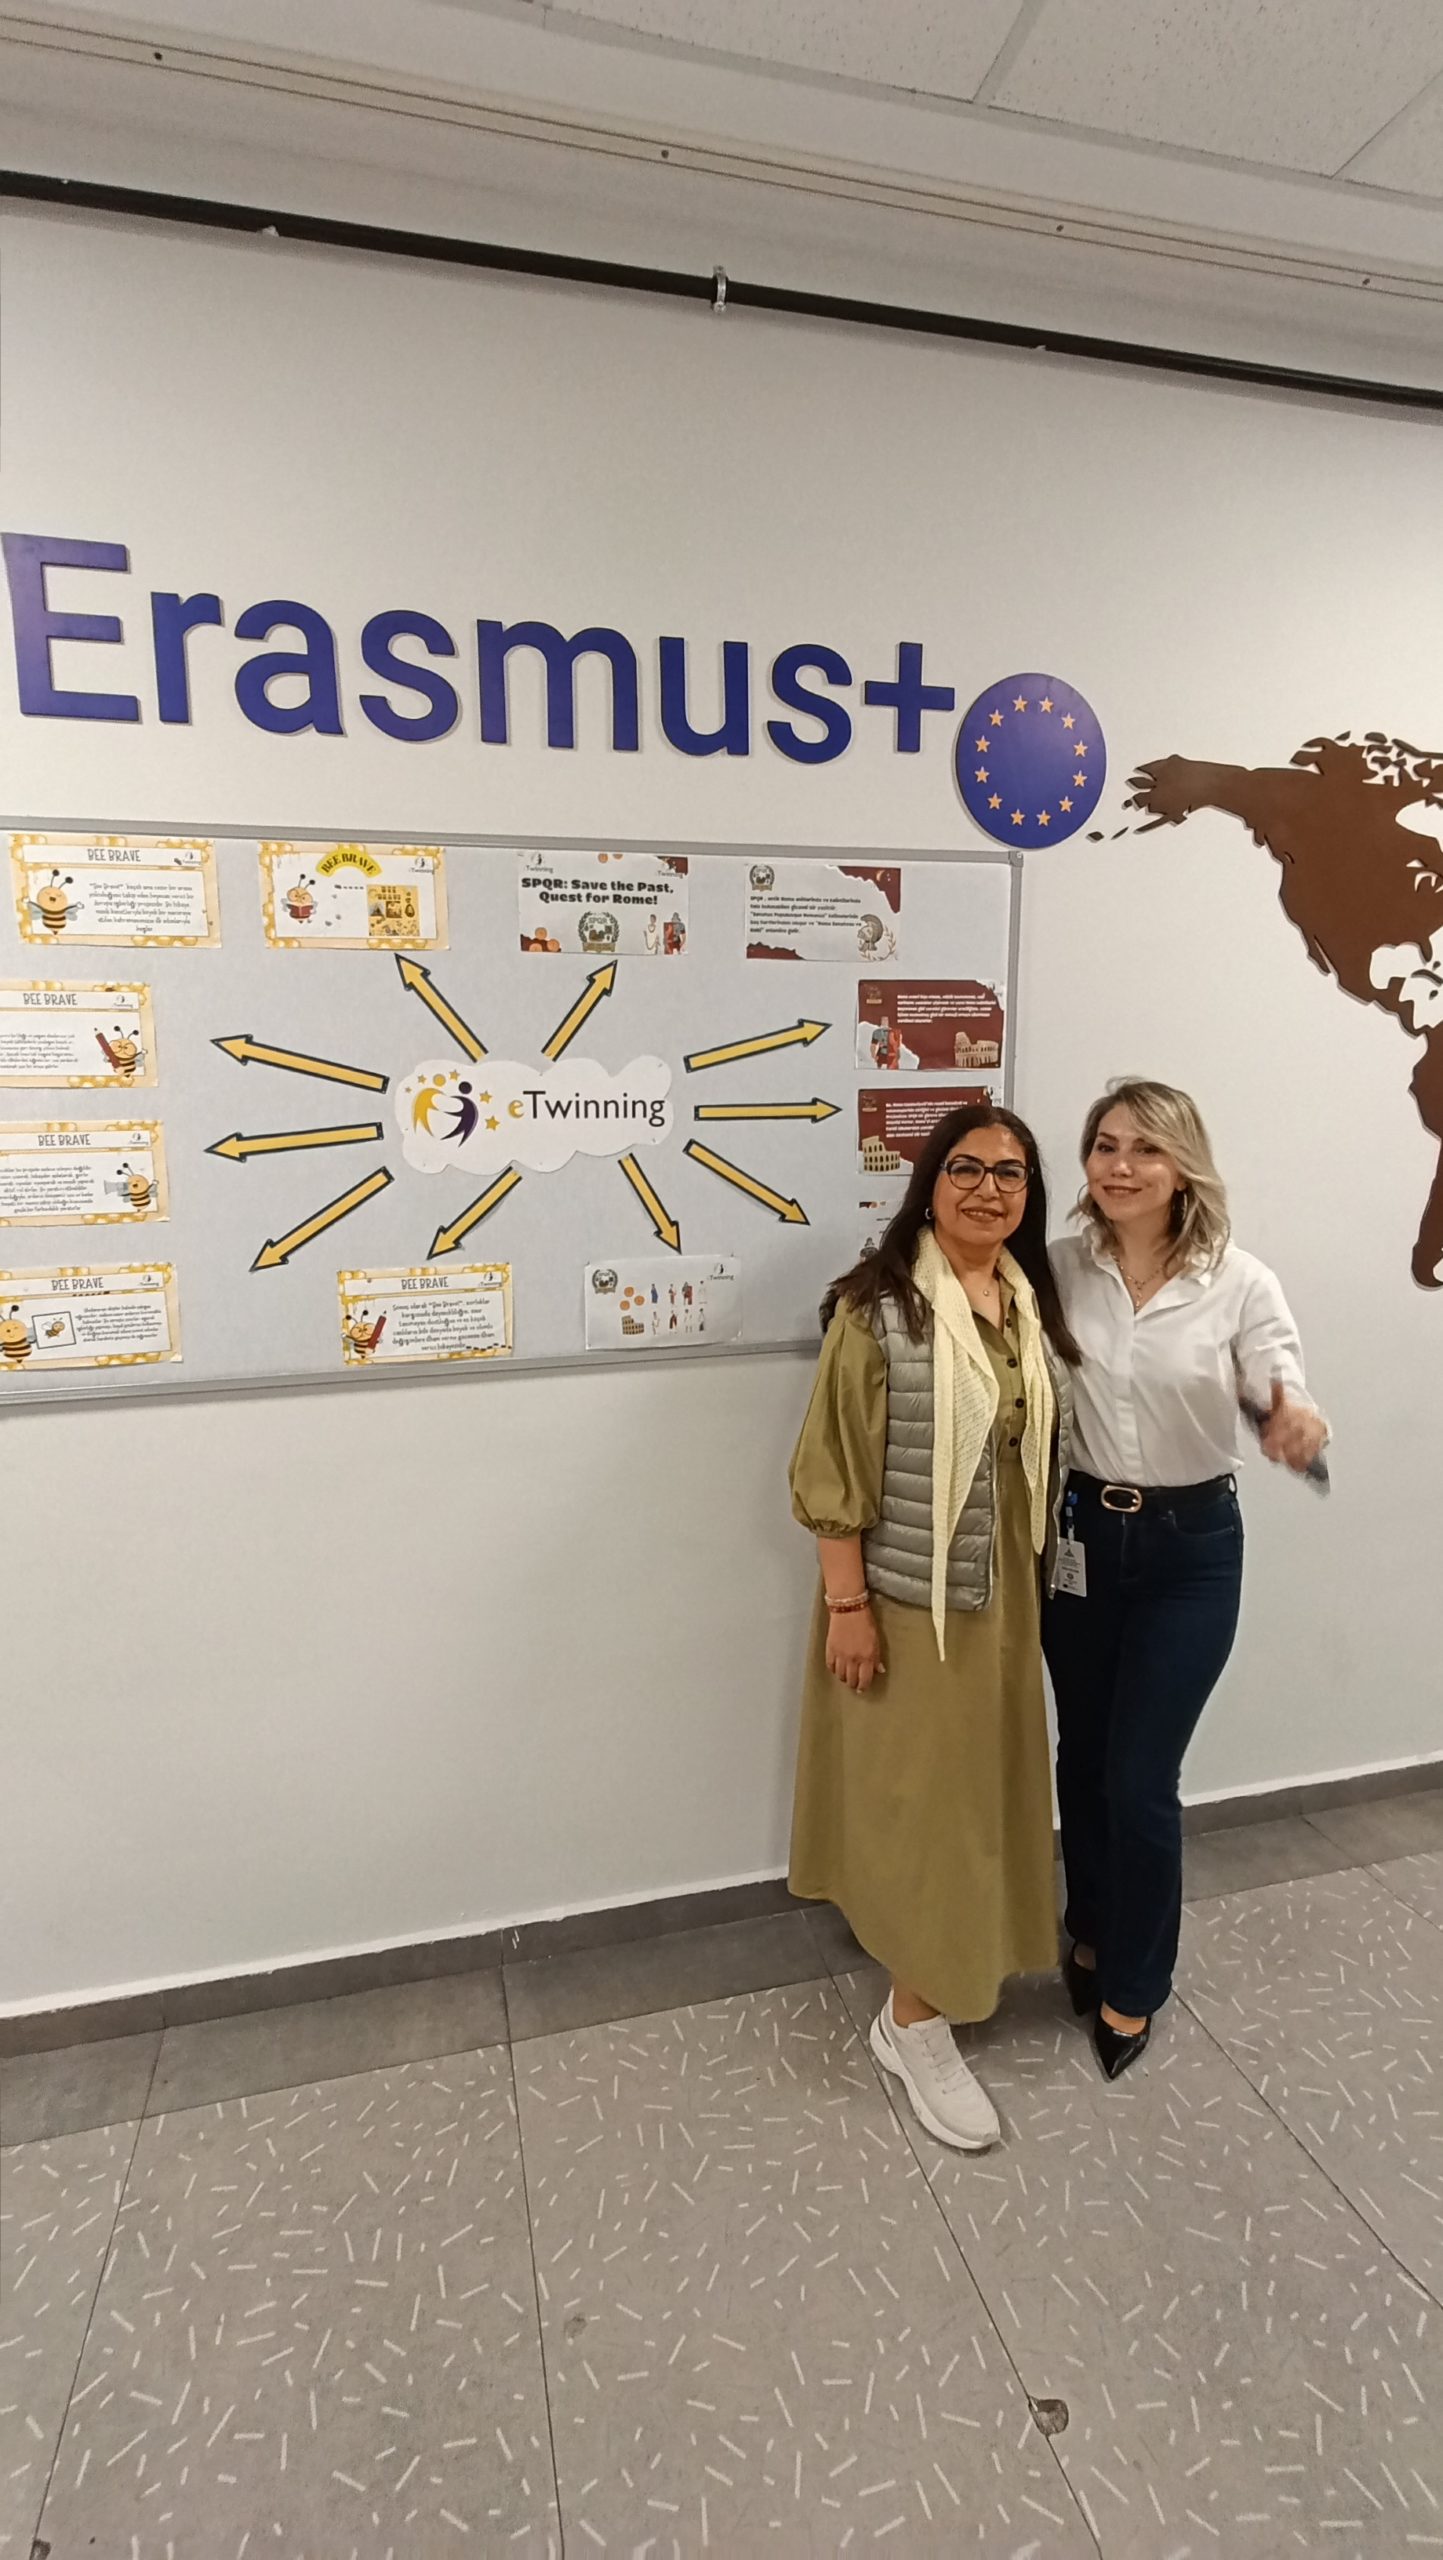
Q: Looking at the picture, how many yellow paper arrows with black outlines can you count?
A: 10